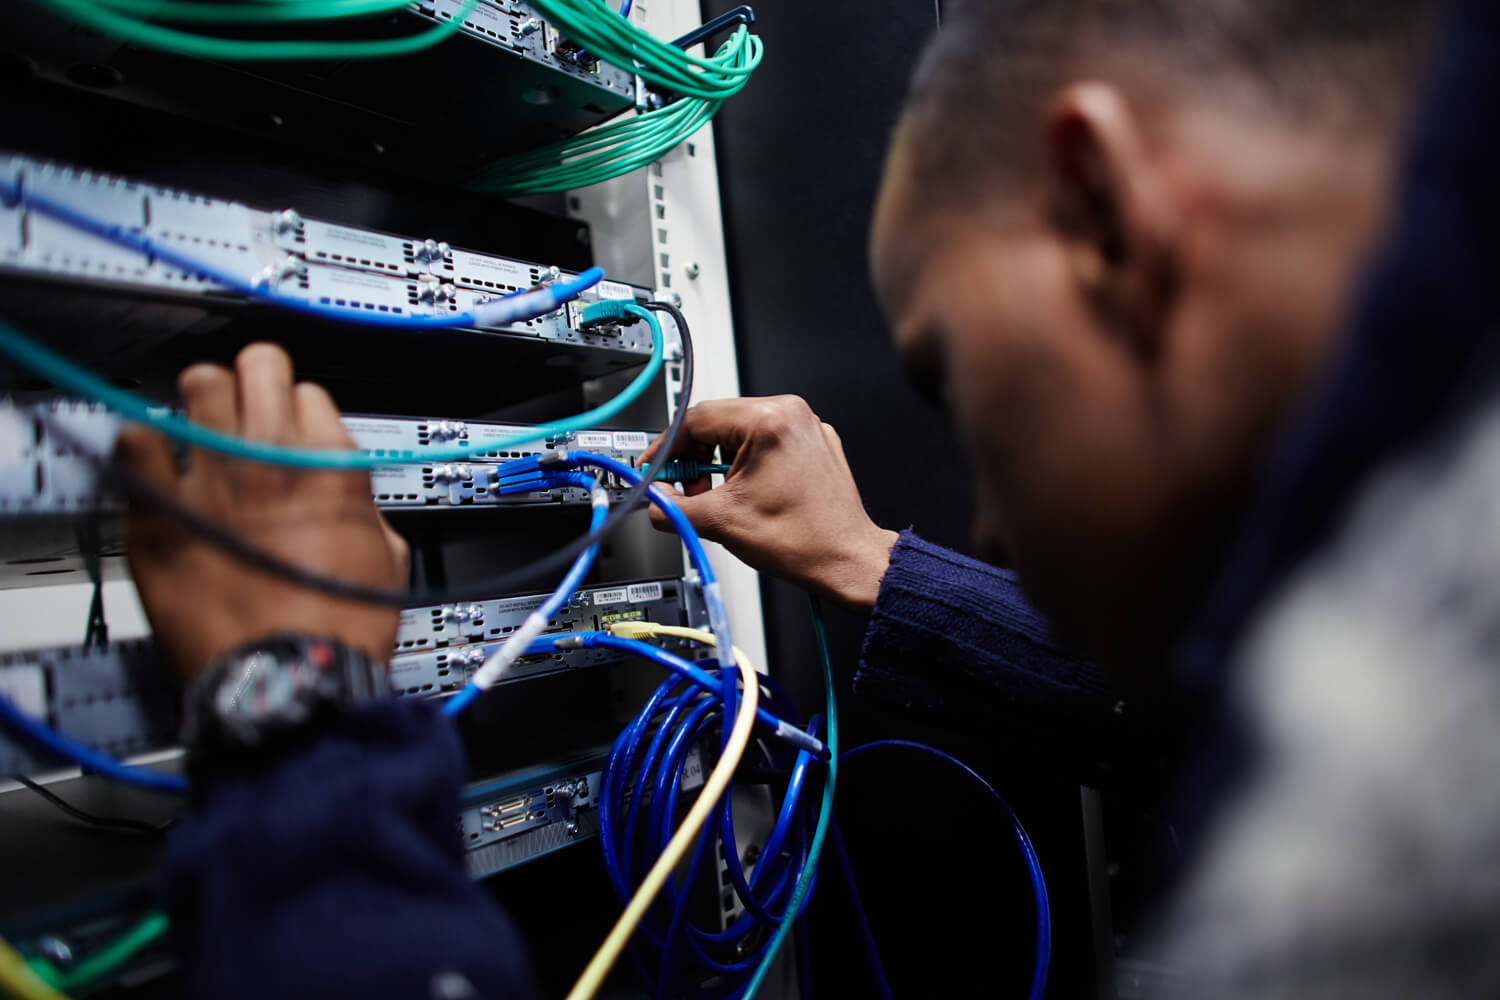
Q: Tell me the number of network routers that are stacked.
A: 5